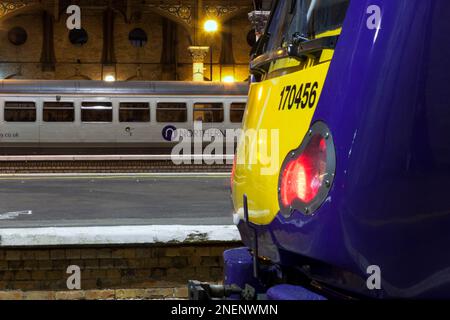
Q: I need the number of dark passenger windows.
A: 7